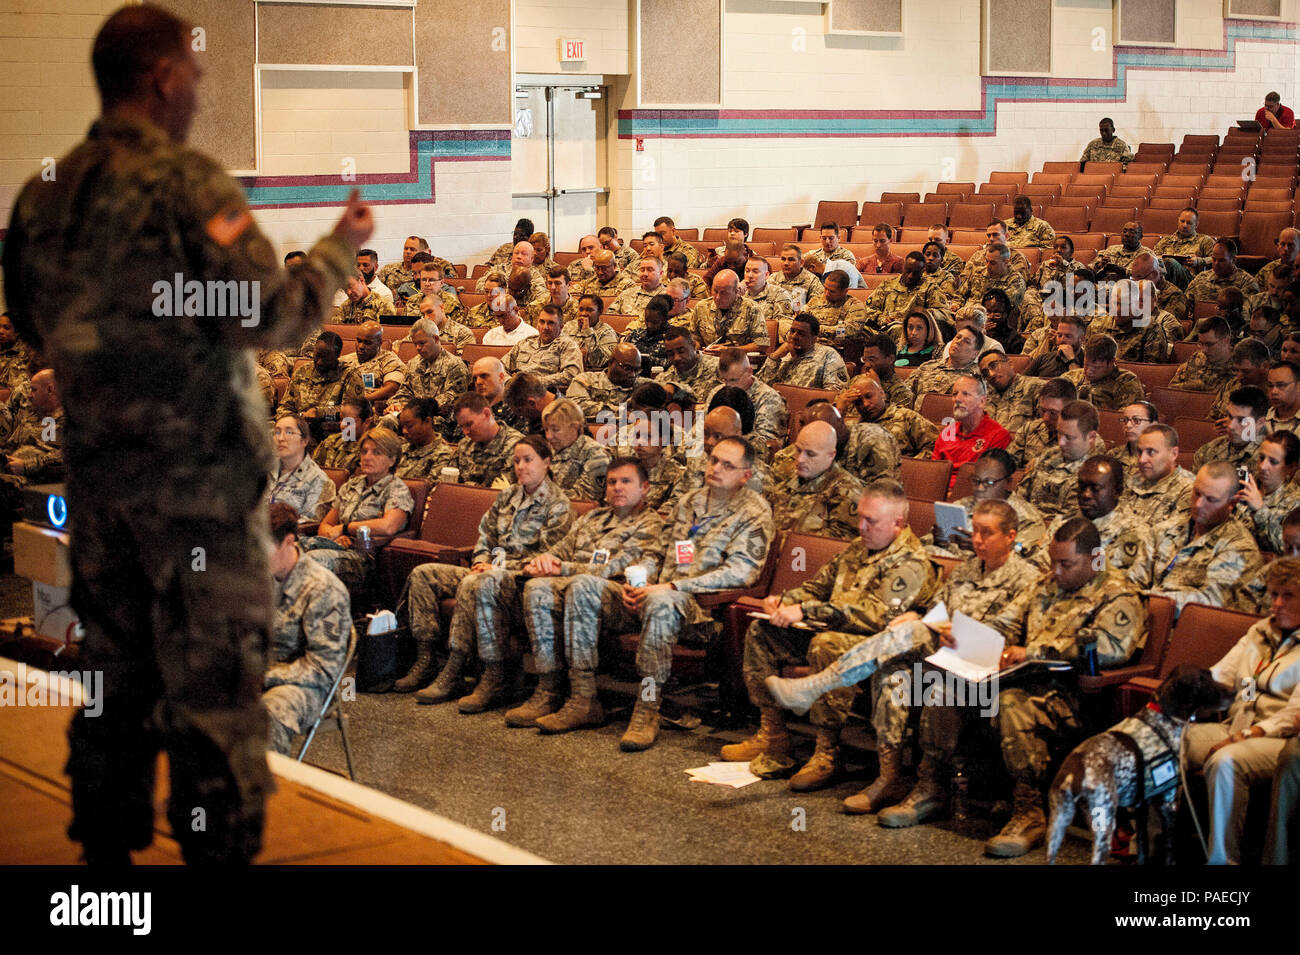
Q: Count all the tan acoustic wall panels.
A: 8